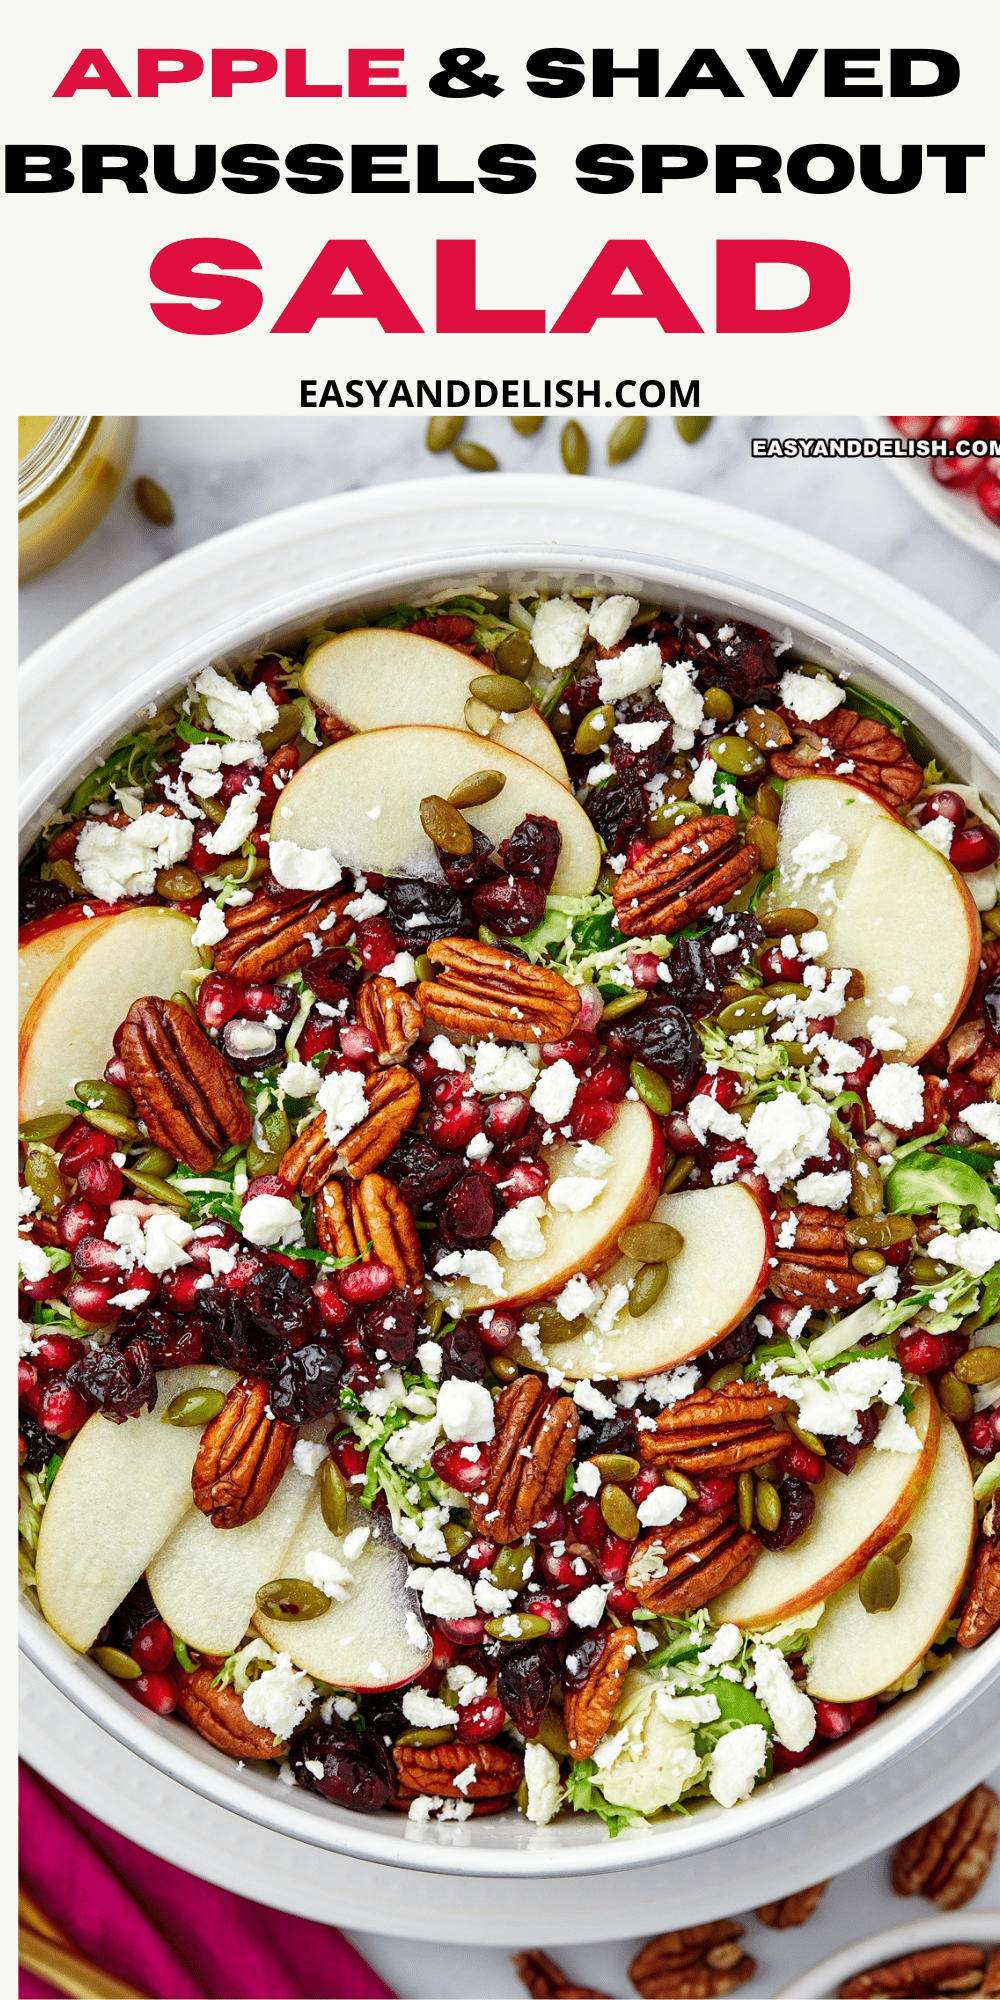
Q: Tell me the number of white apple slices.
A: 13